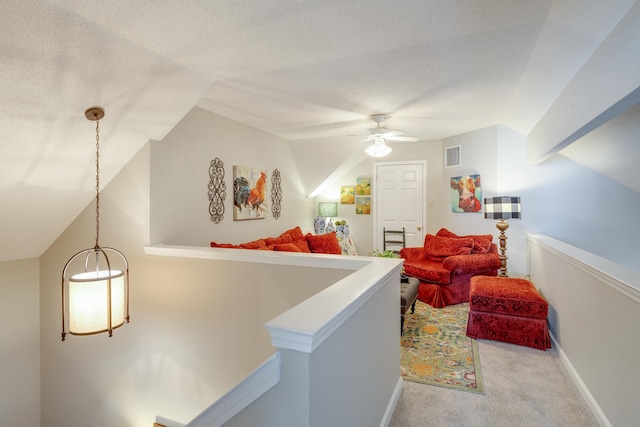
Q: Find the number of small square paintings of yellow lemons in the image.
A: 3